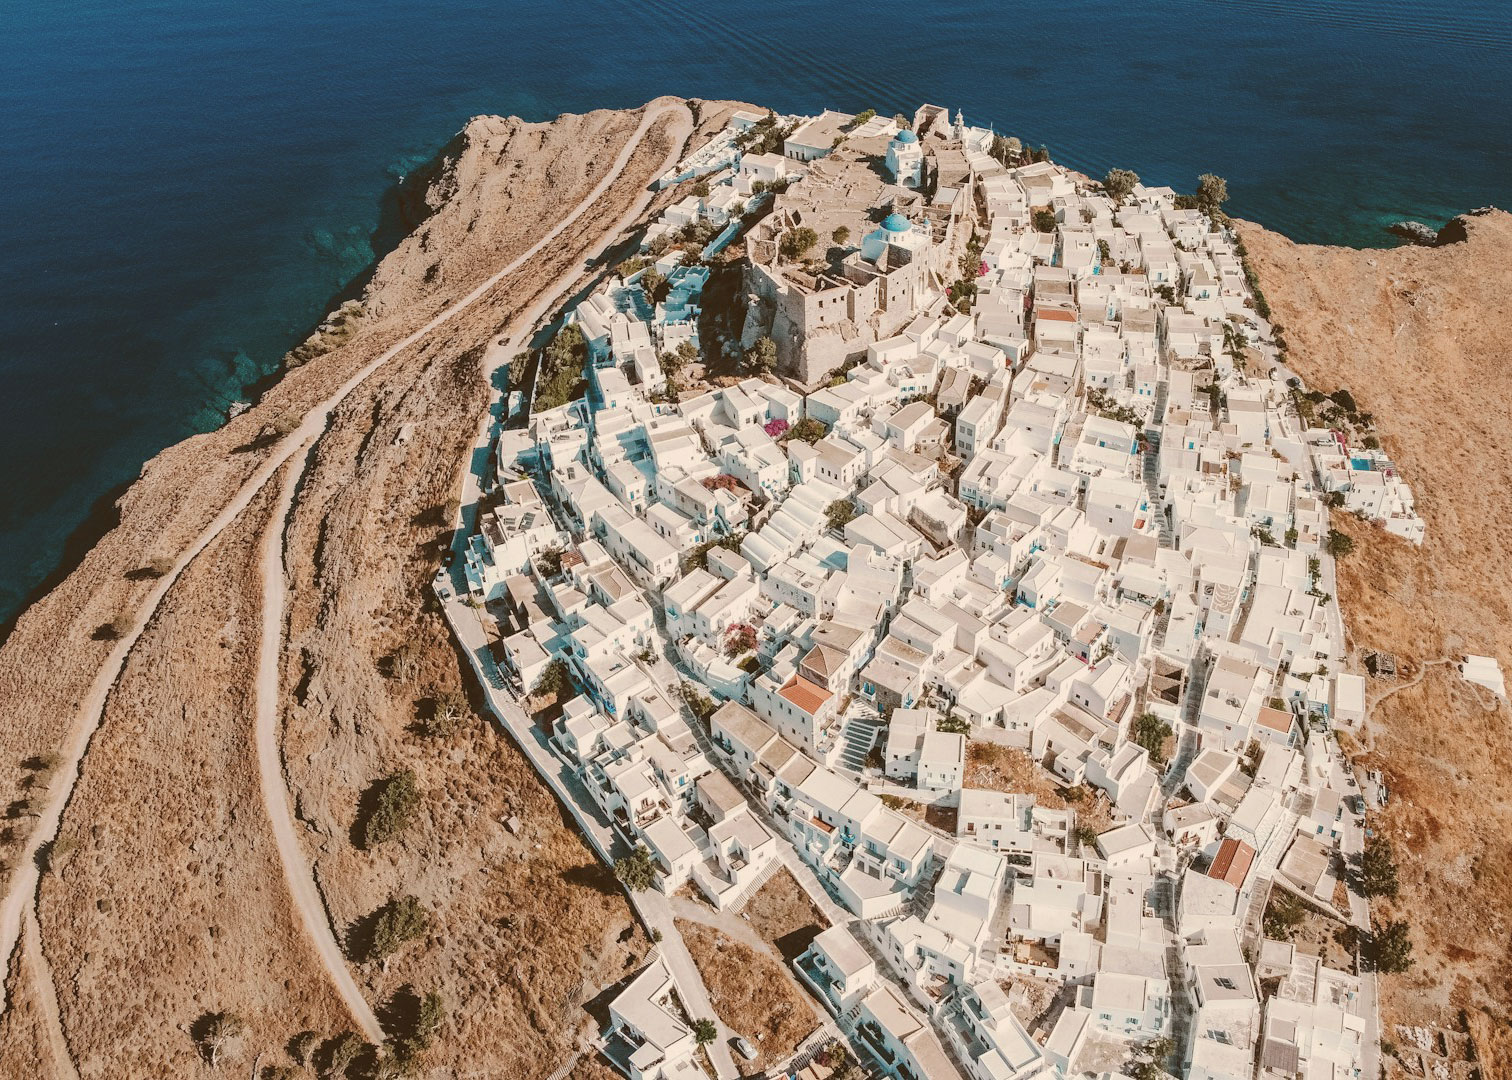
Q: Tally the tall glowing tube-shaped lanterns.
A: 0